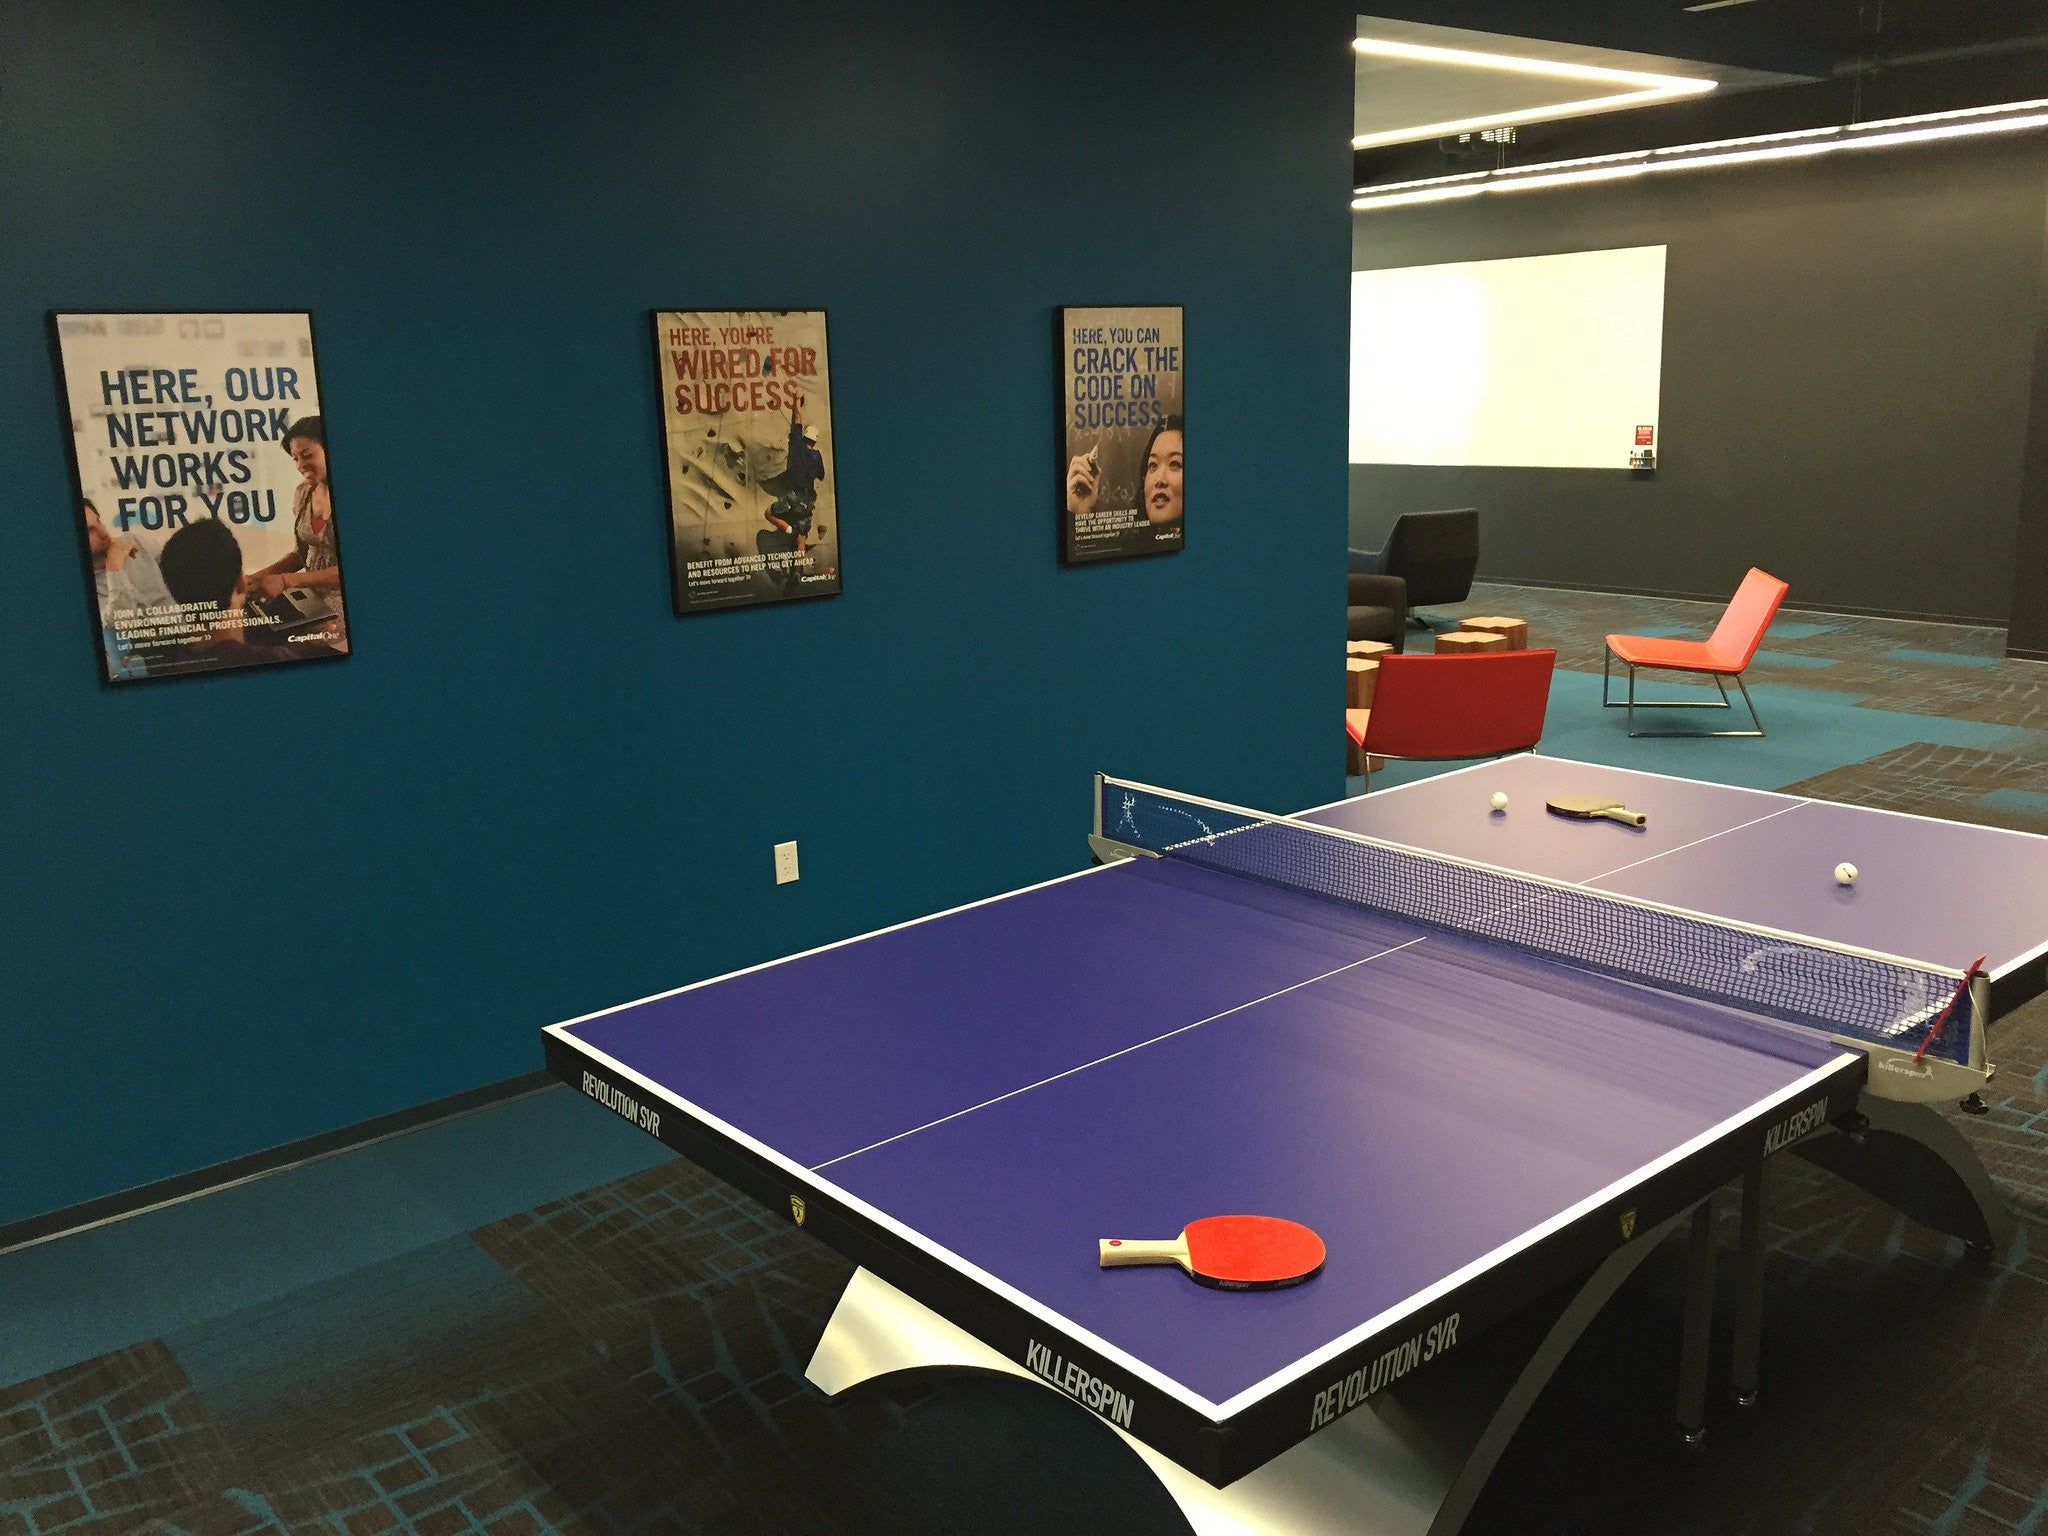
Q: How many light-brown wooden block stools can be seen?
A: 4